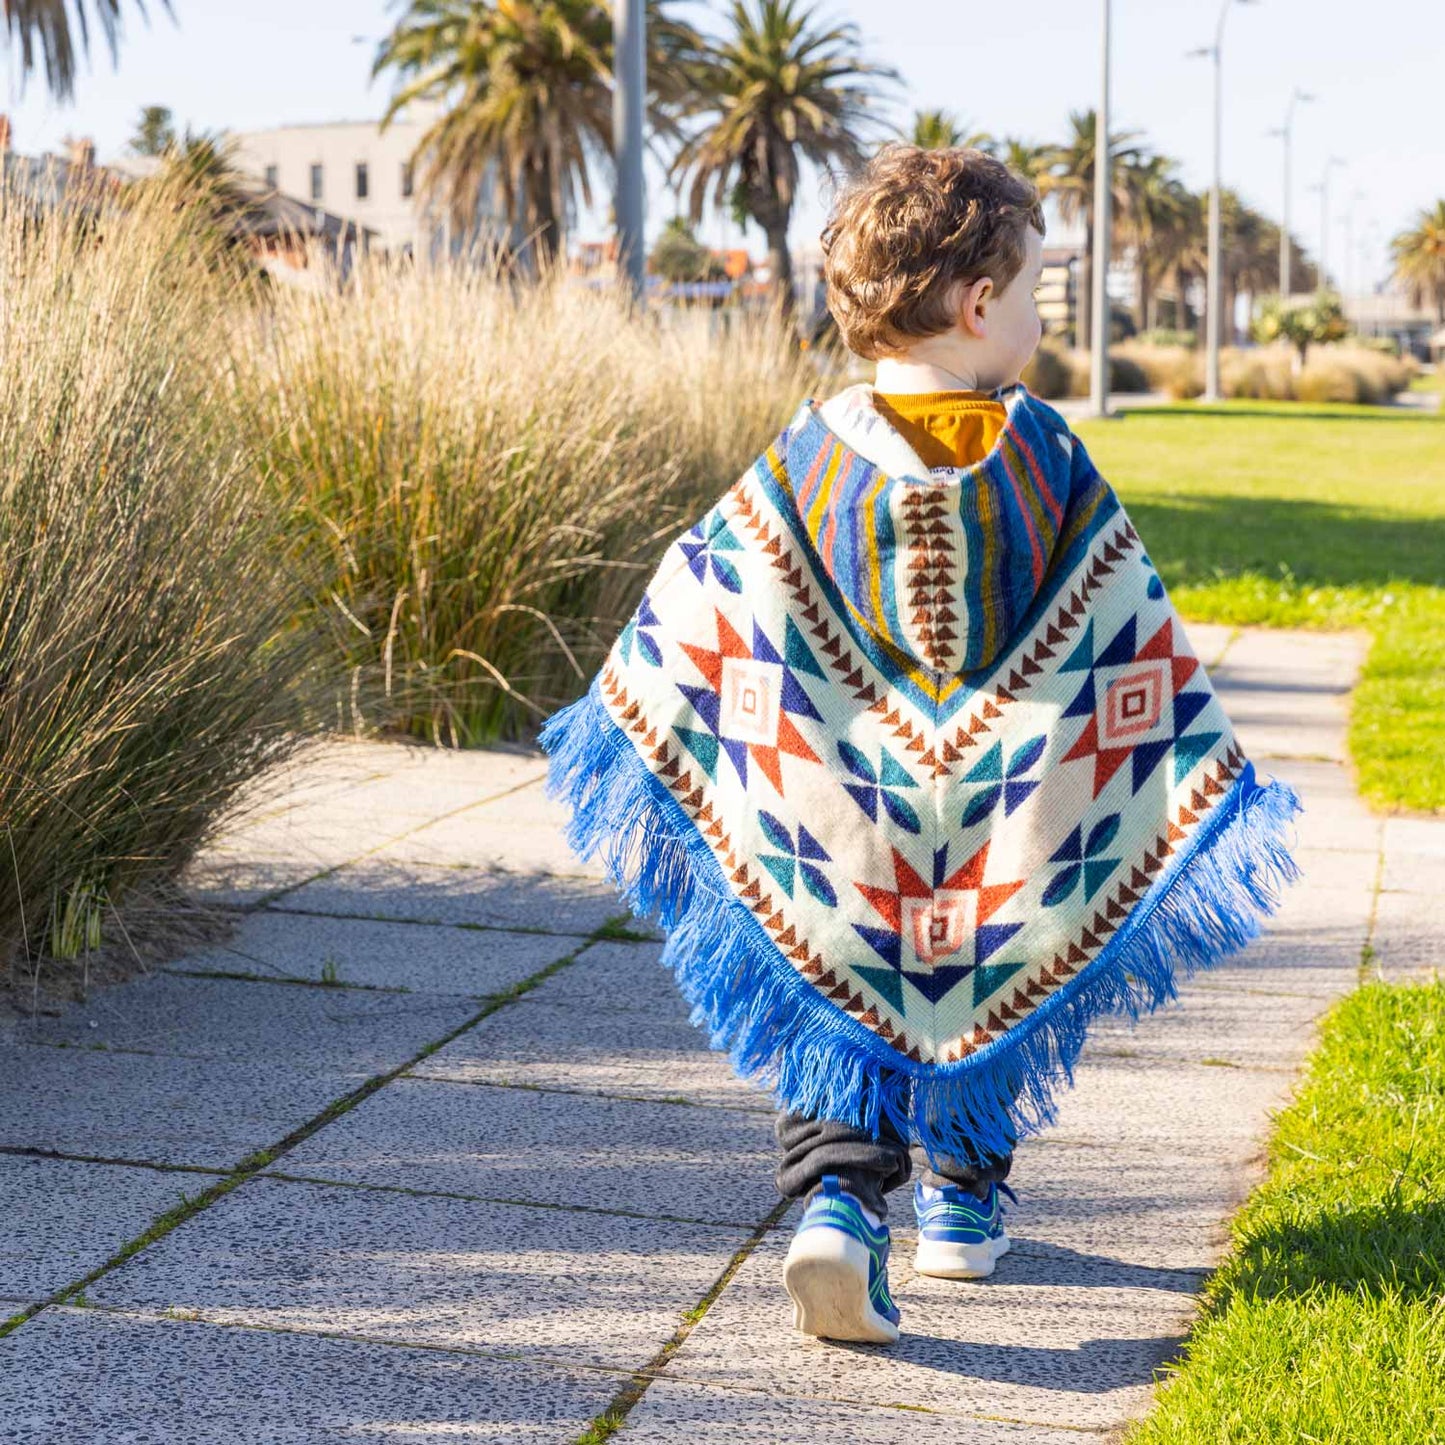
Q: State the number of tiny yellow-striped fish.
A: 0